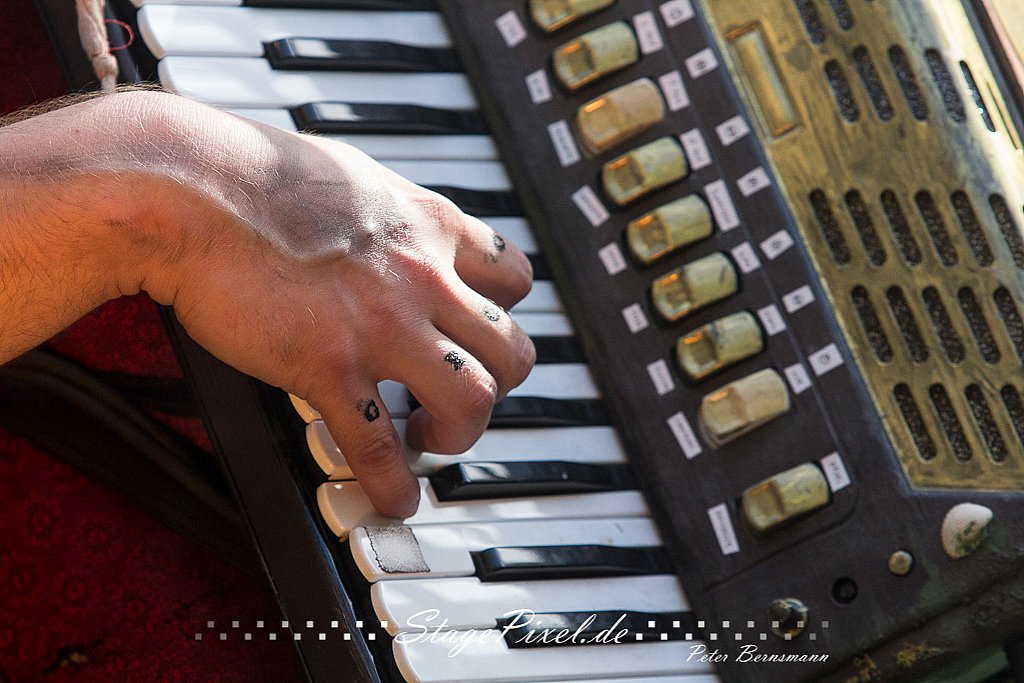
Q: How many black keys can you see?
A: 10